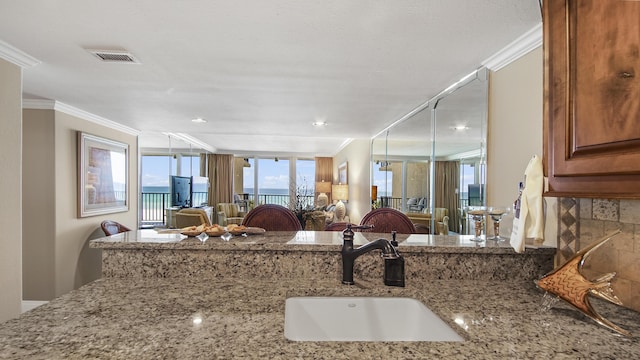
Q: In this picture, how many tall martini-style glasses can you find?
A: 2